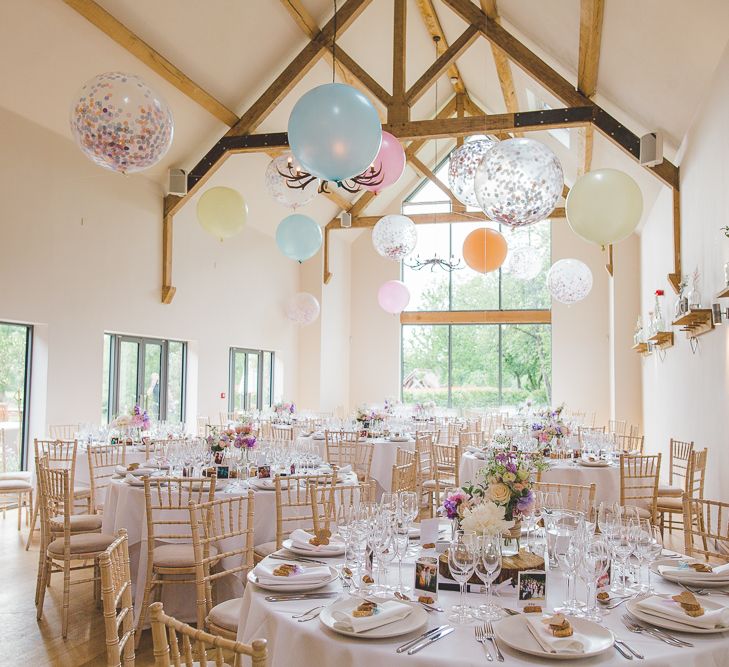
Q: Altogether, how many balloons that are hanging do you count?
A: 15